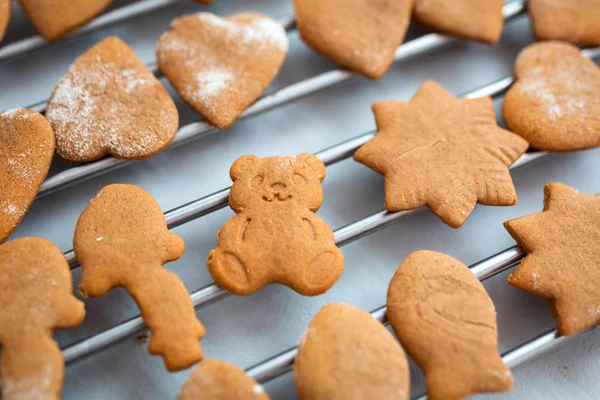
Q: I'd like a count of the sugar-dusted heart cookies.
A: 4